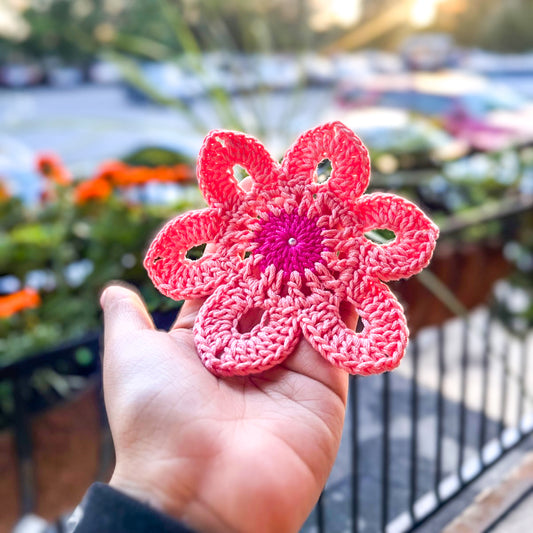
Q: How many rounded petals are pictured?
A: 6